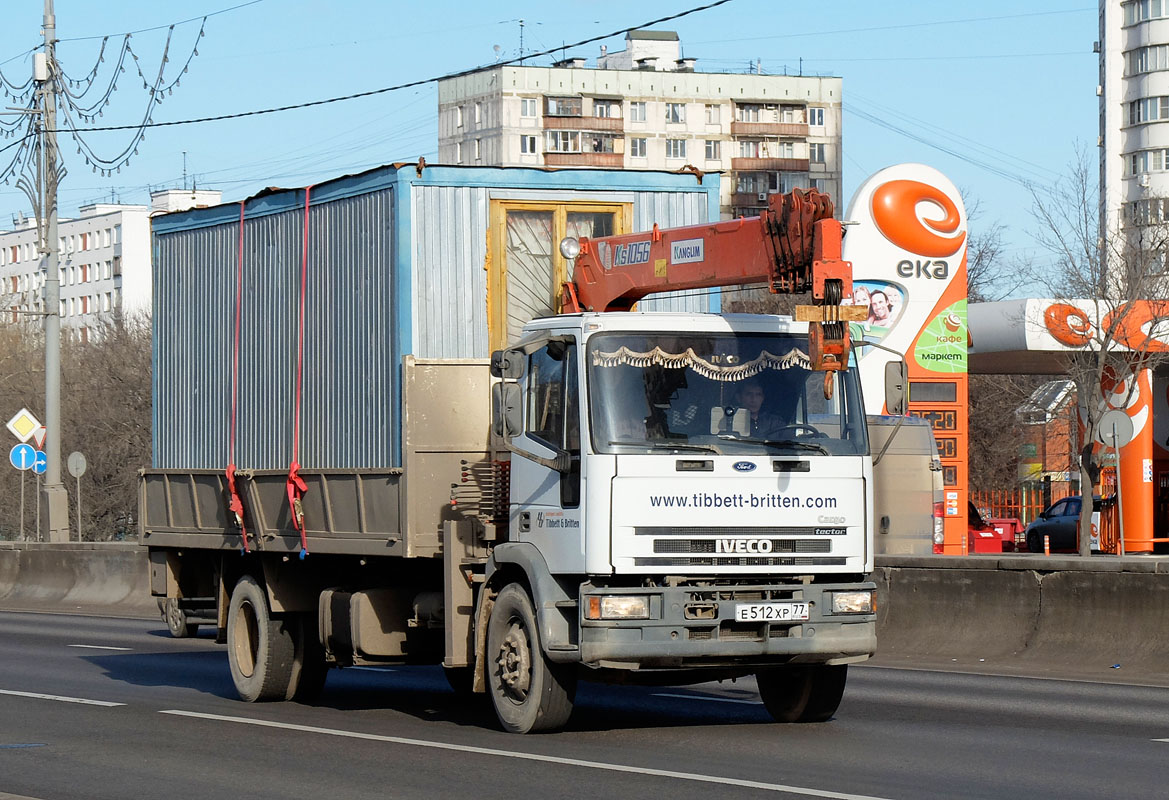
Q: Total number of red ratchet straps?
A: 2